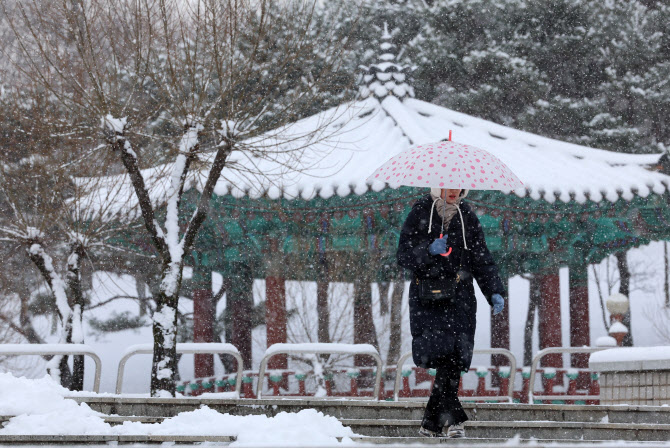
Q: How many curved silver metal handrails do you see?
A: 5